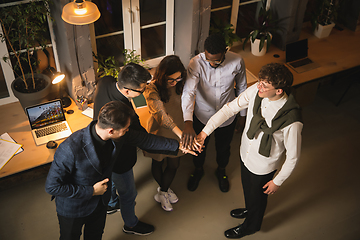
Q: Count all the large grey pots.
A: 1